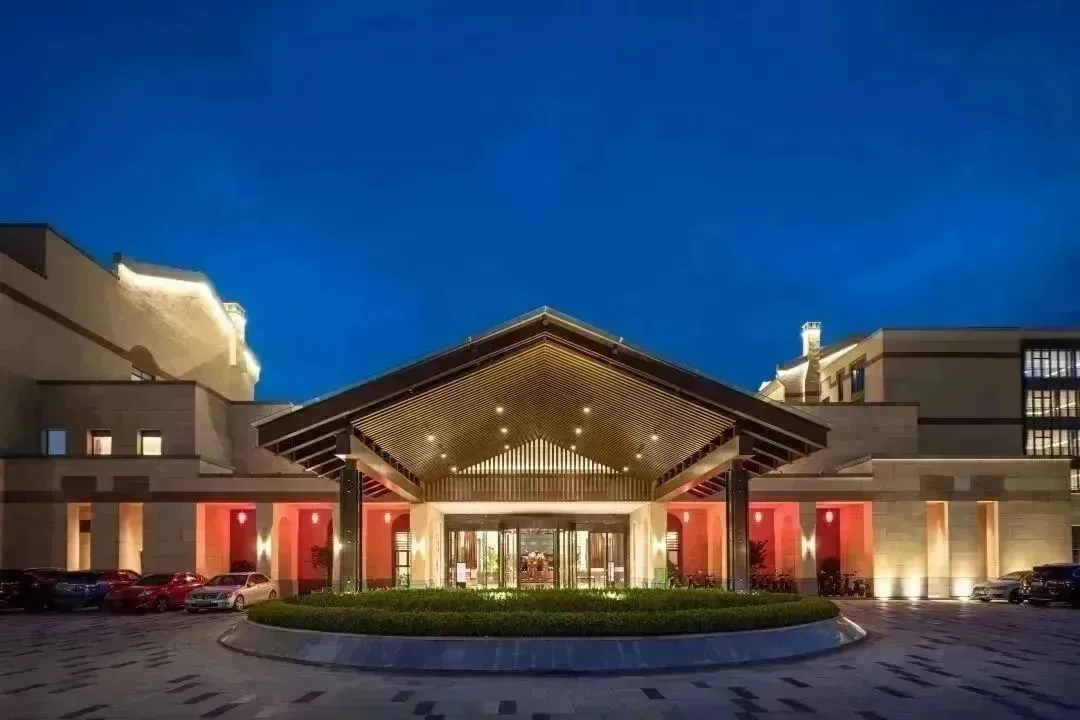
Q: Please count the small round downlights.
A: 12